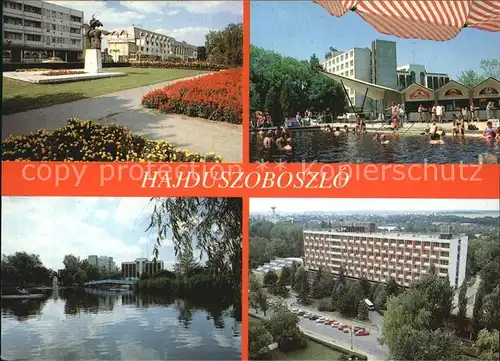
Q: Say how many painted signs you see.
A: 3